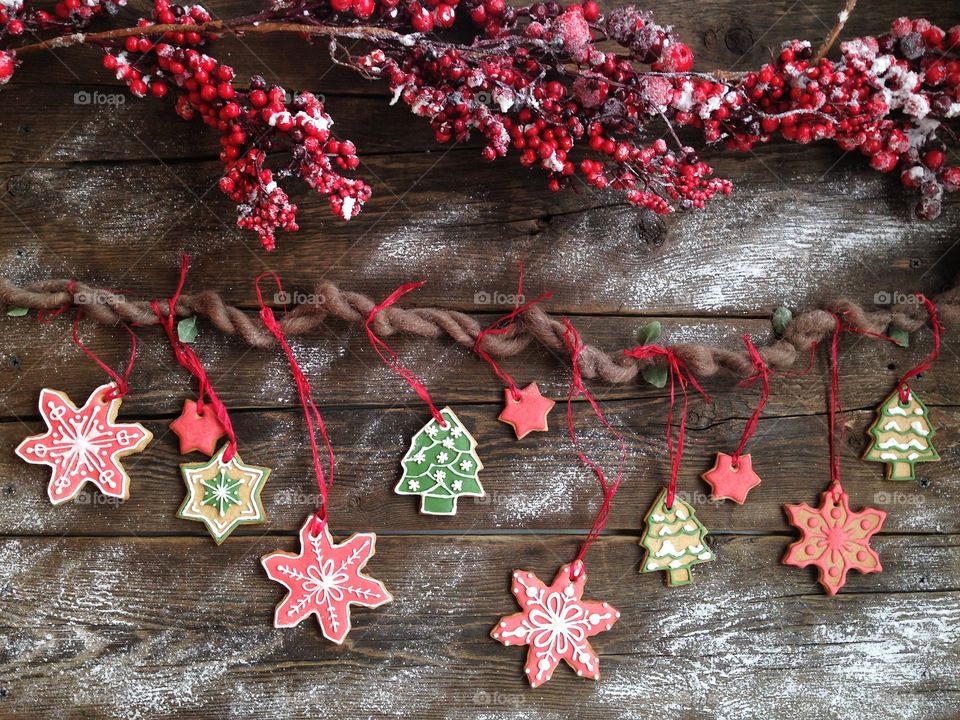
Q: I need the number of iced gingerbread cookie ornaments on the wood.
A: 11